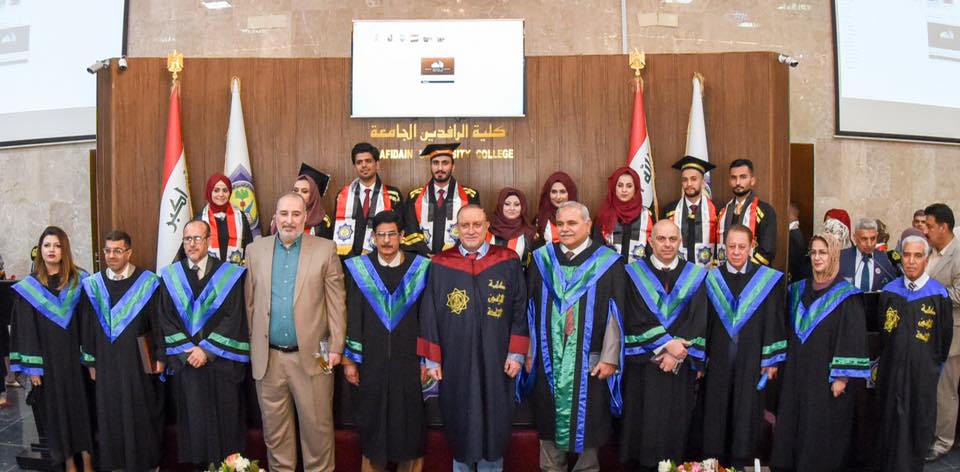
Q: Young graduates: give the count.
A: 9